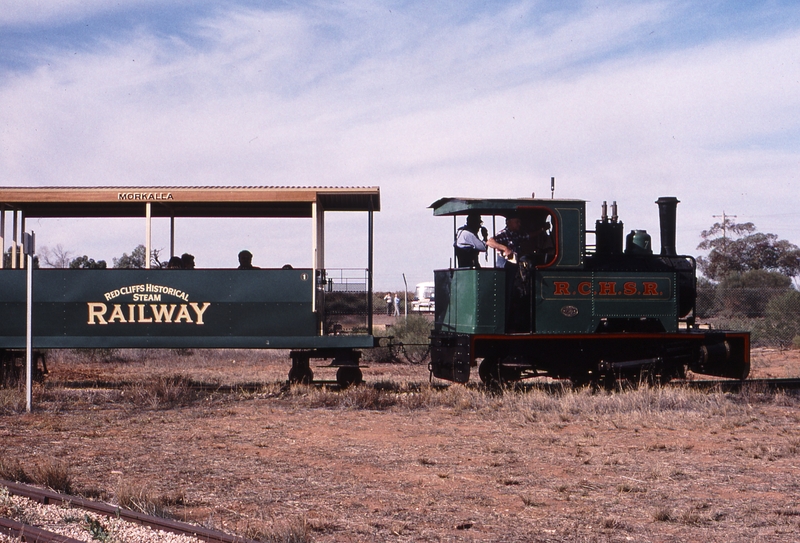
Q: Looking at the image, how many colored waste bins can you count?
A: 0